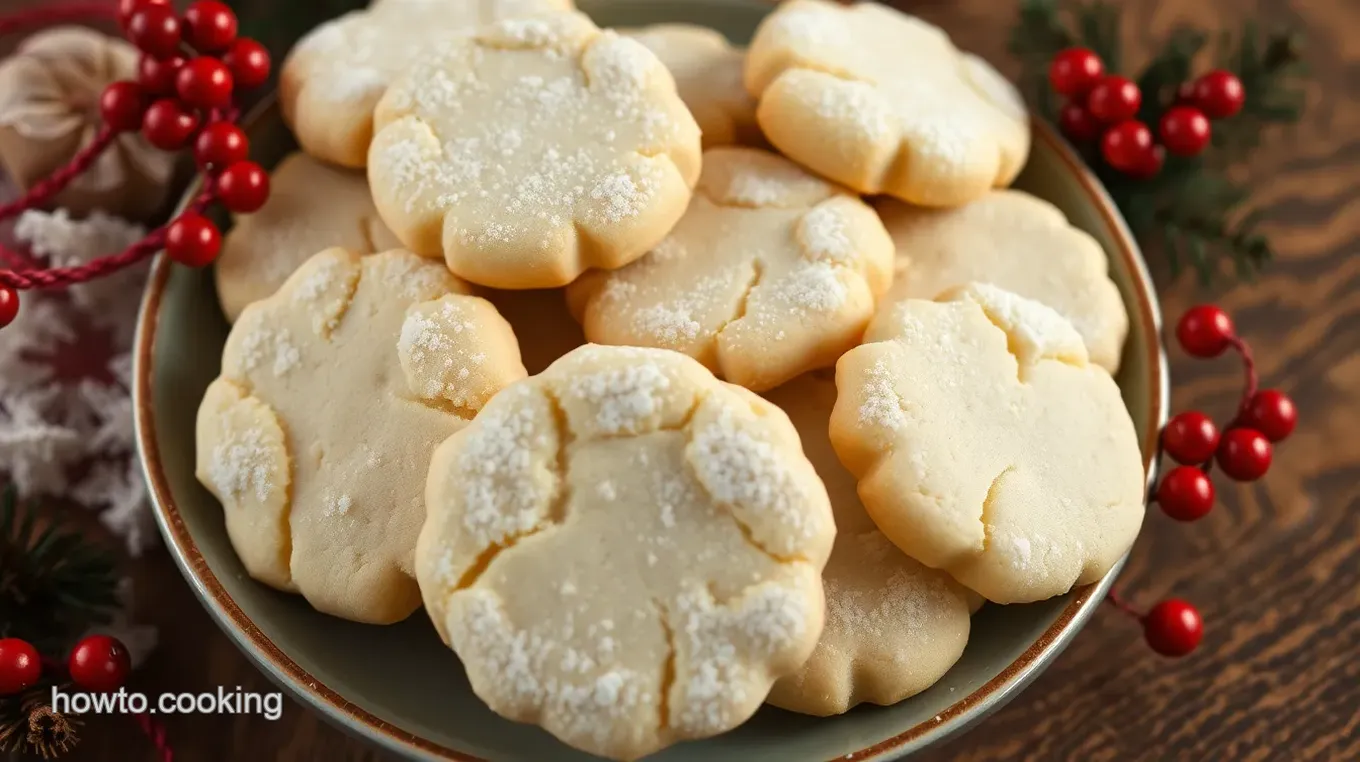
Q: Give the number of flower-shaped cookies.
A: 11